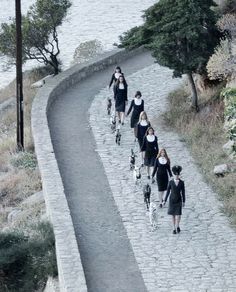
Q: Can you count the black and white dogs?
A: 7